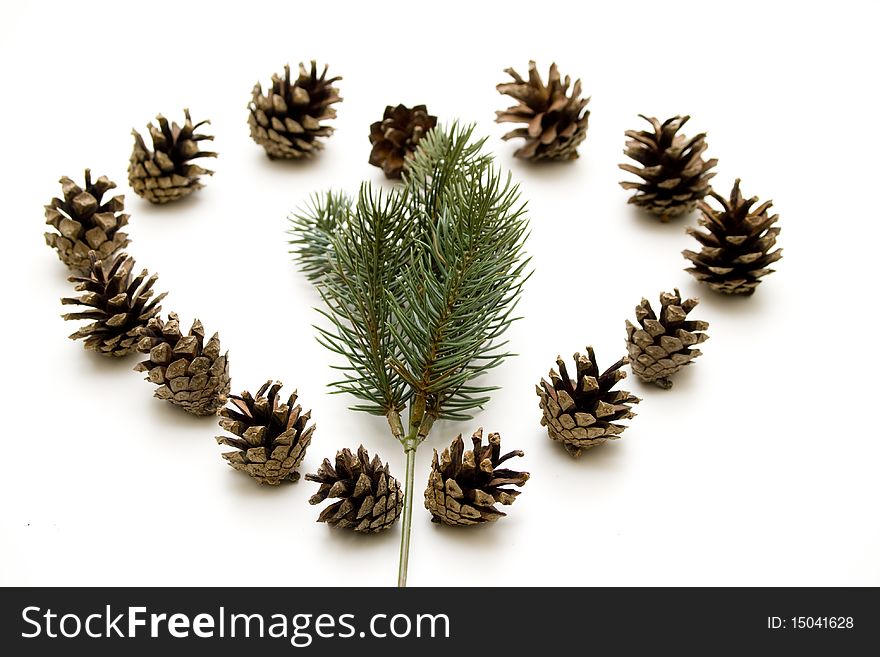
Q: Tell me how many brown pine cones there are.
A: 14